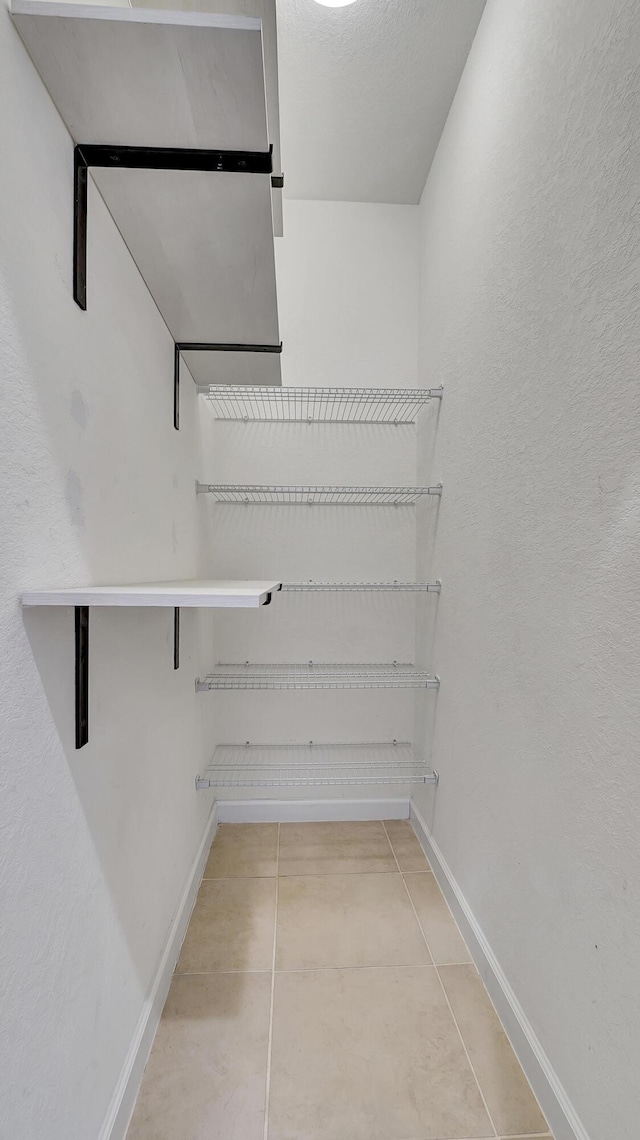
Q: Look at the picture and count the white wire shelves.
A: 5